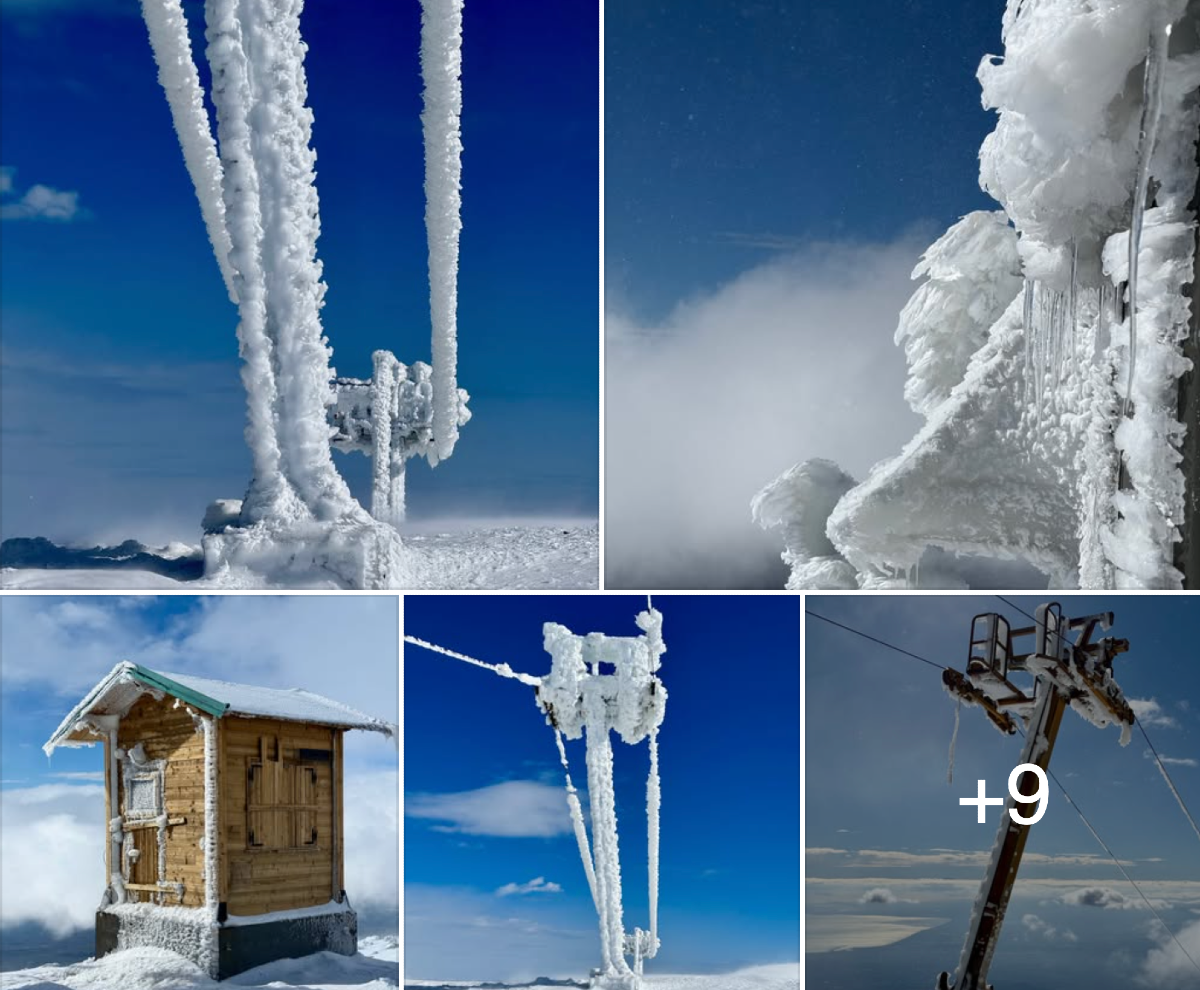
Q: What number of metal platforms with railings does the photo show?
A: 2